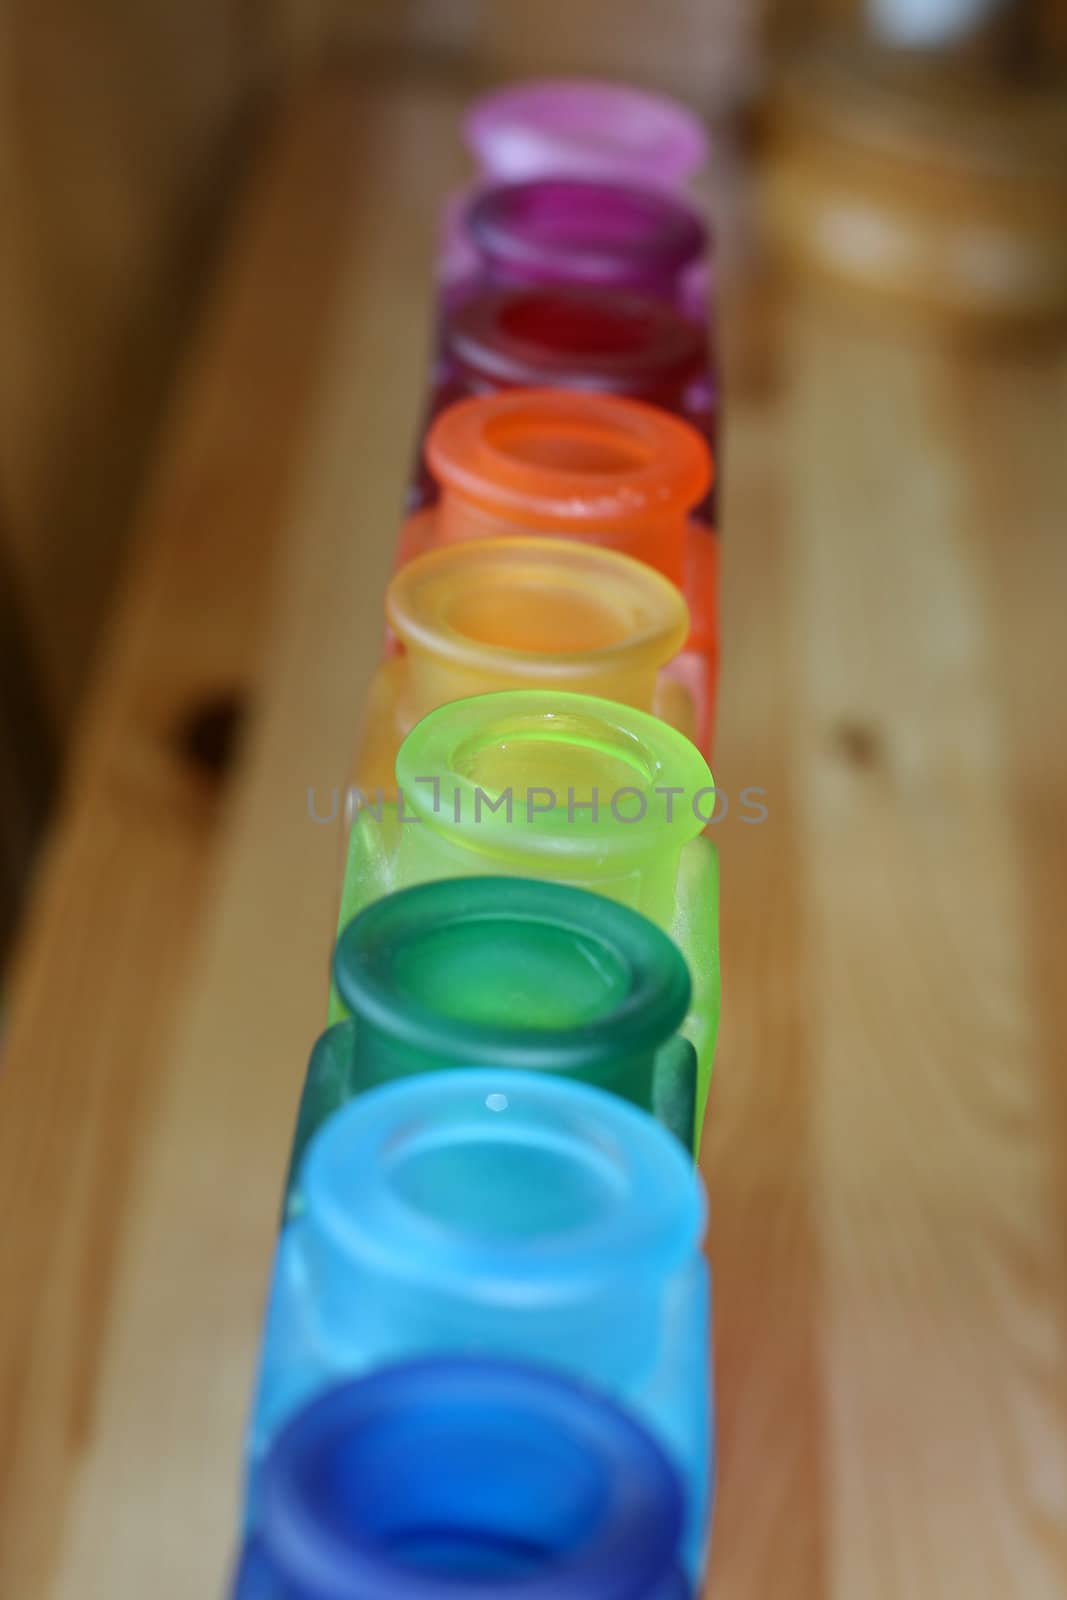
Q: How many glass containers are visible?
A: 9